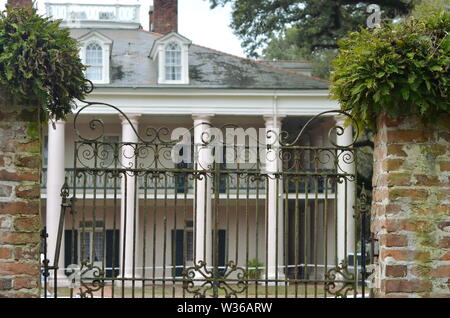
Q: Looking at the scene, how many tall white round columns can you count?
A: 5